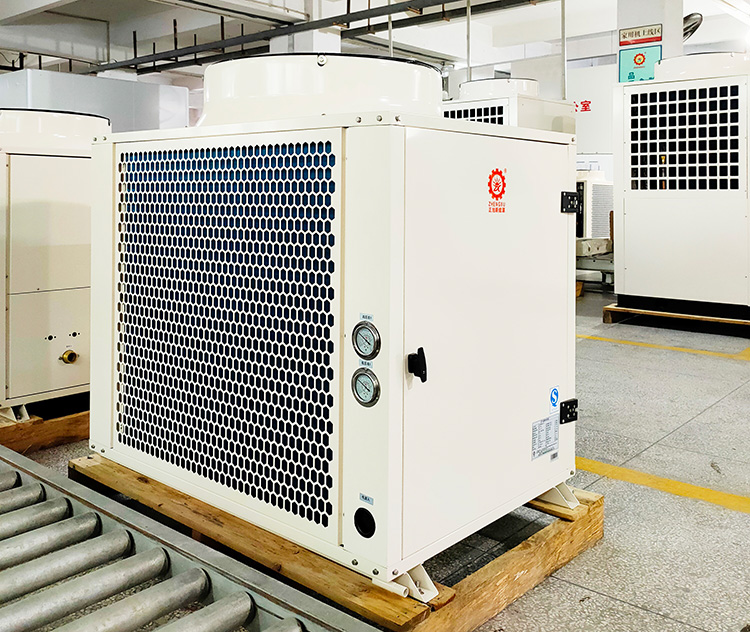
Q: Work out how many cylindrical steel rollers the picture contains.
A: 9